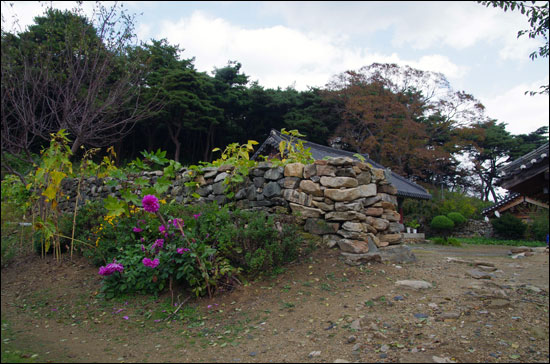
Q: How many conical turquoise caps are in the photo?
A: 0